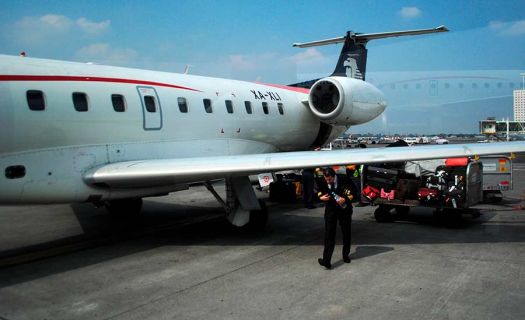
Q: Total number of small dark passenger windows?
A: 10